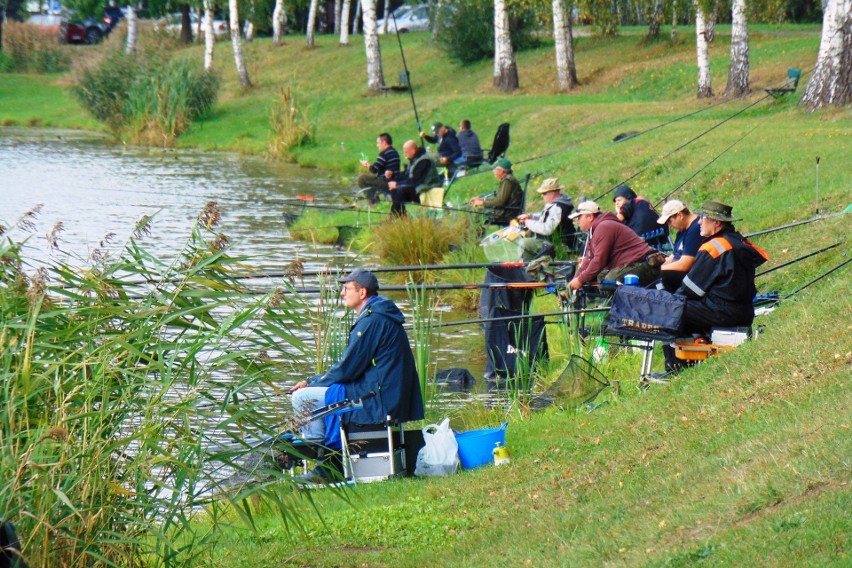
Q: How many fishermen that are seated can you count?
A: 11